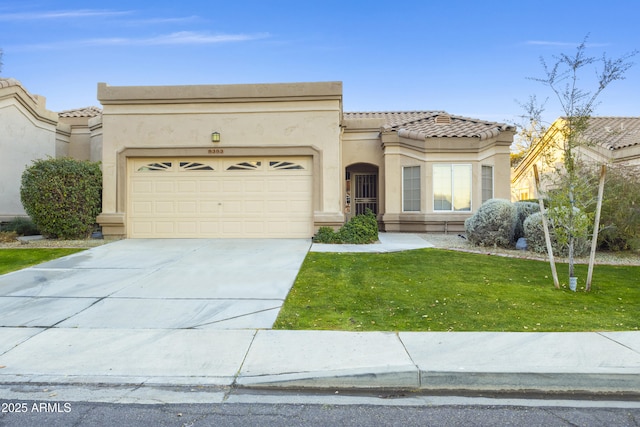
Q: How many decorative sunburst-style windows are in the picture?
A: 4